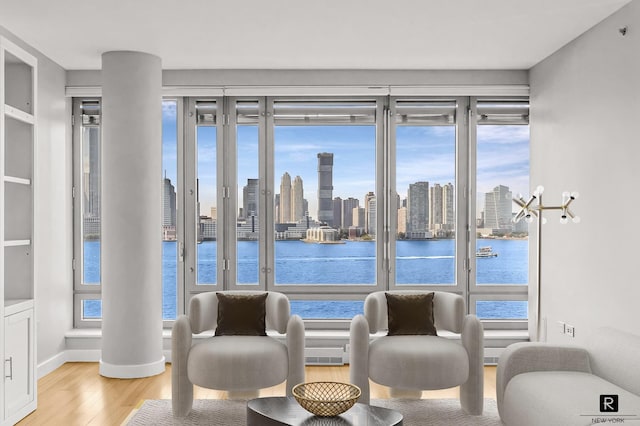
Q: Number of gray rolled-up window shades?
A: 6